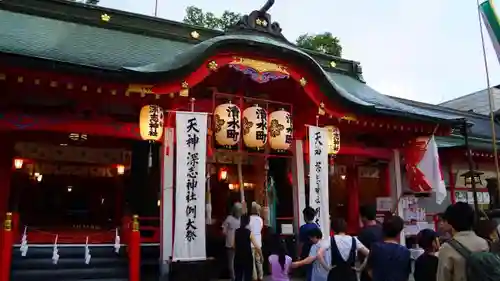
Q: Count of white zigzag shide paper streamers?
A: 4